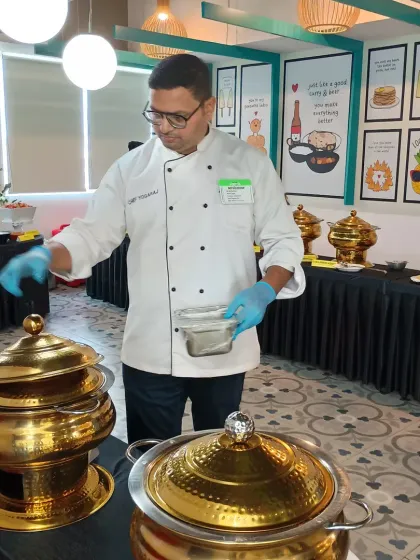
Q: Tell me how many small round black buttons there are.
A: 9